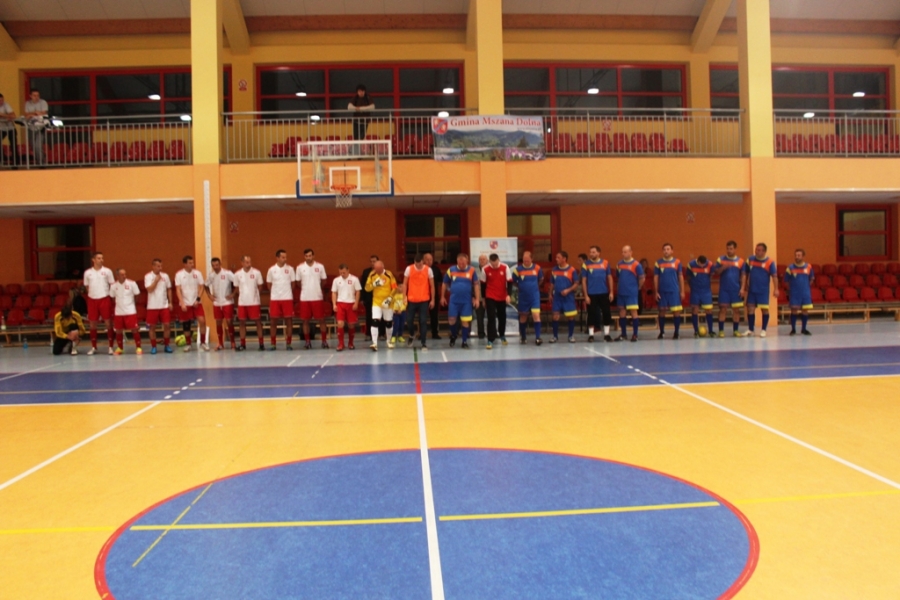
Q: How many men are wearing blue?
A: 10